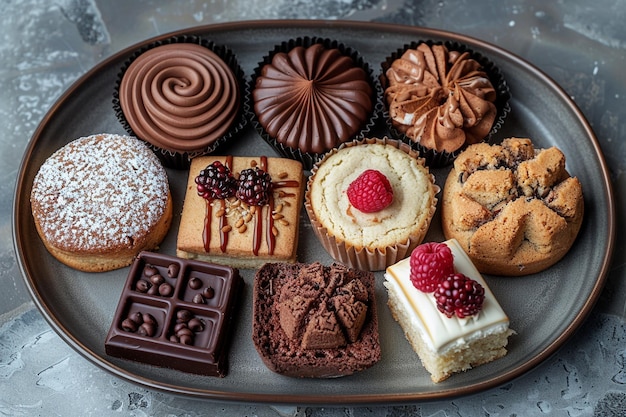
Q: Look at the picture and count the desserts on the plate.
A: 10